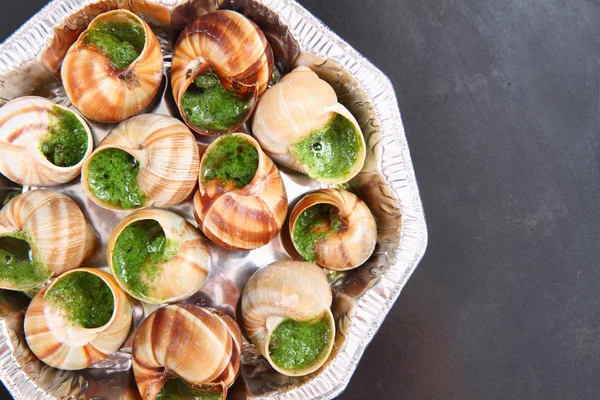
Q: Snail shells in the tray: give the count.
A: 12